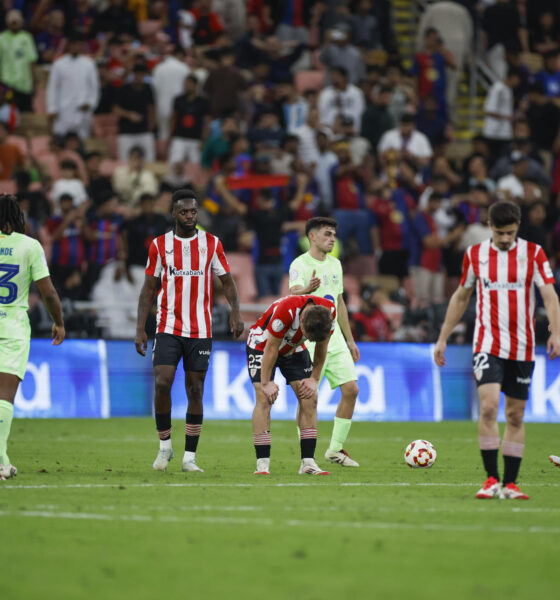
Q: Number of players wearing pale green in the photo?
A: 2